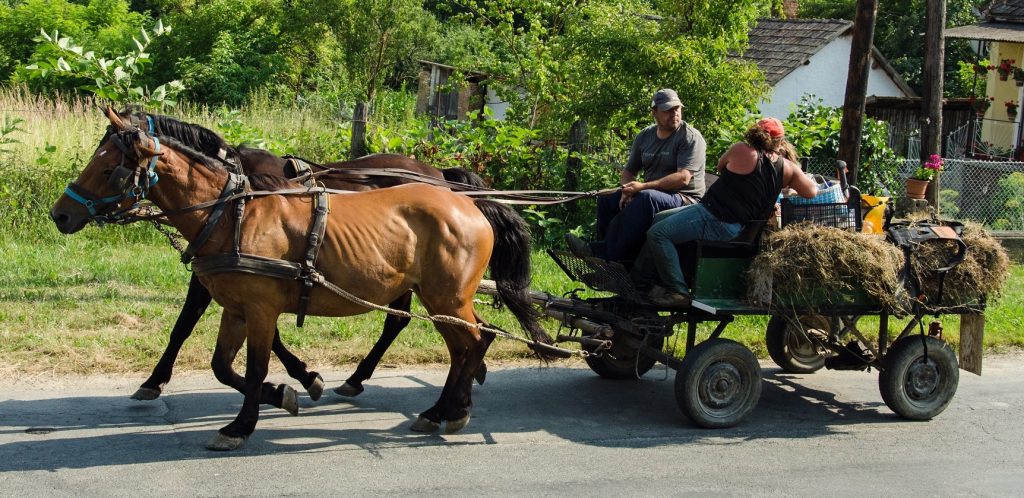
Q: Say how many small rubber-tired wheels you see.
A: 4